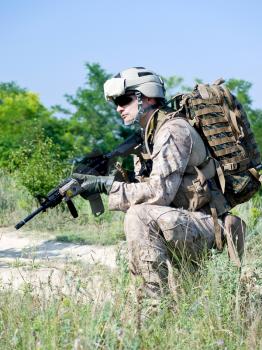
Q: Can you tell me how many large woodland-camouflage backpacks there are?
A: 1